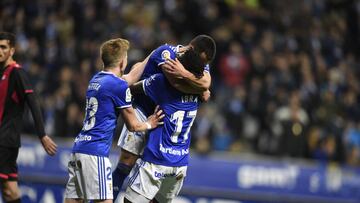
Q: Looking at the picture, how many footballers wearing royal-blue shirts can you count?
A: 3